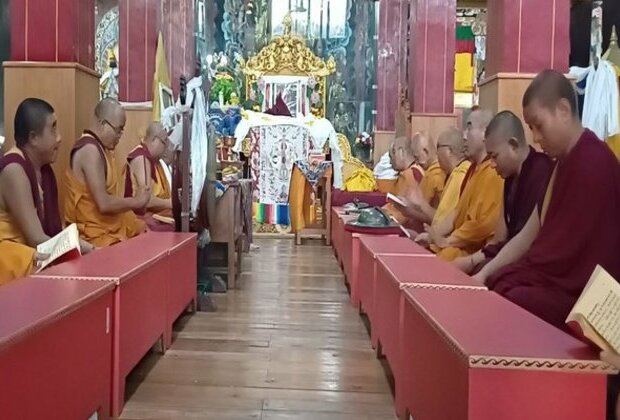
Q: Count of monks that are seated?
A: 9